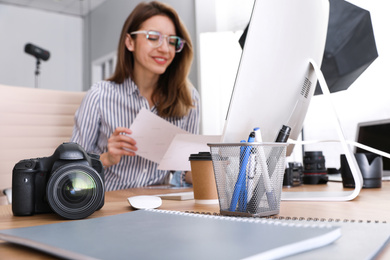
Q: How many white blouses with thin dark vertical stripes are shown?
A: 1